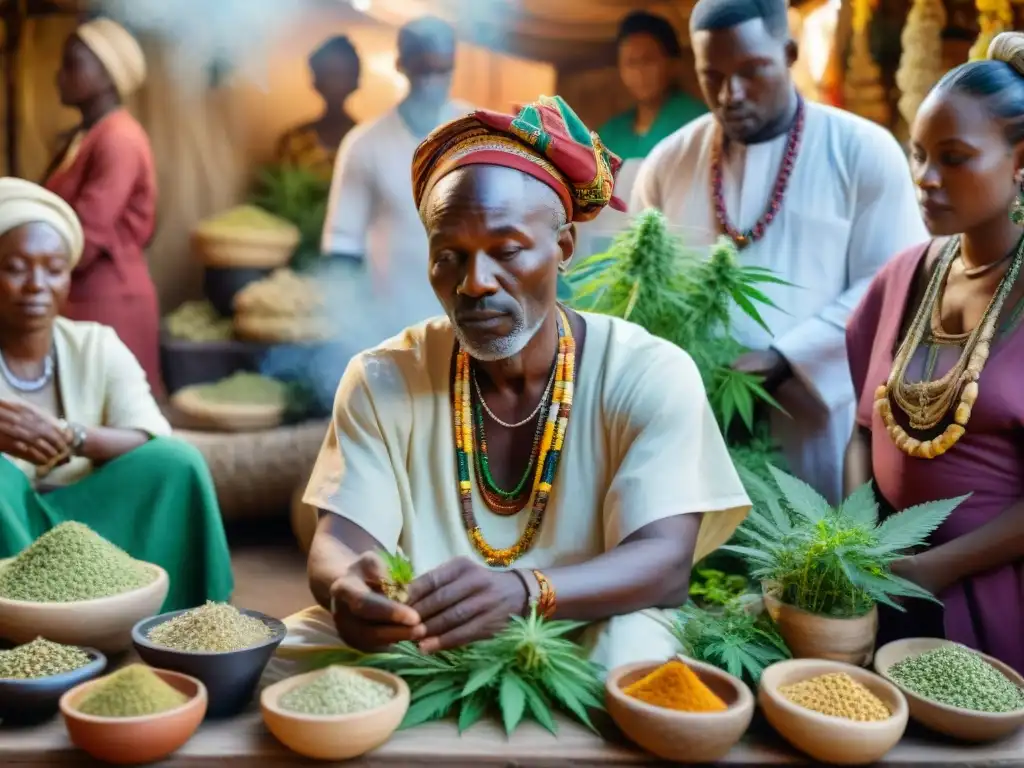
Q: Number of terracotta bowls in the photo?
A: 1